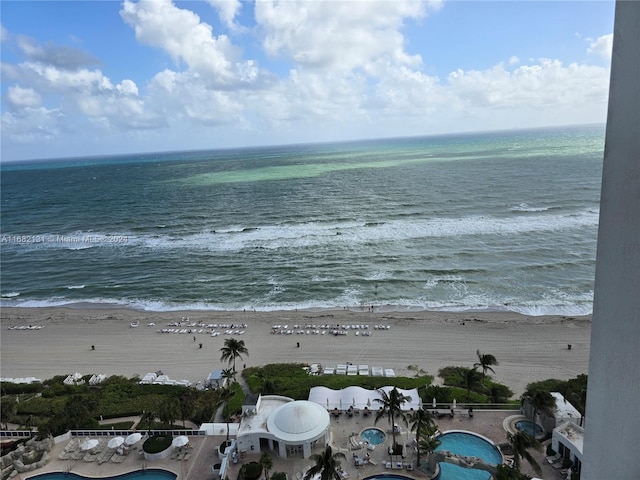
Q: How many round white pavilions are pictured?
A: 1